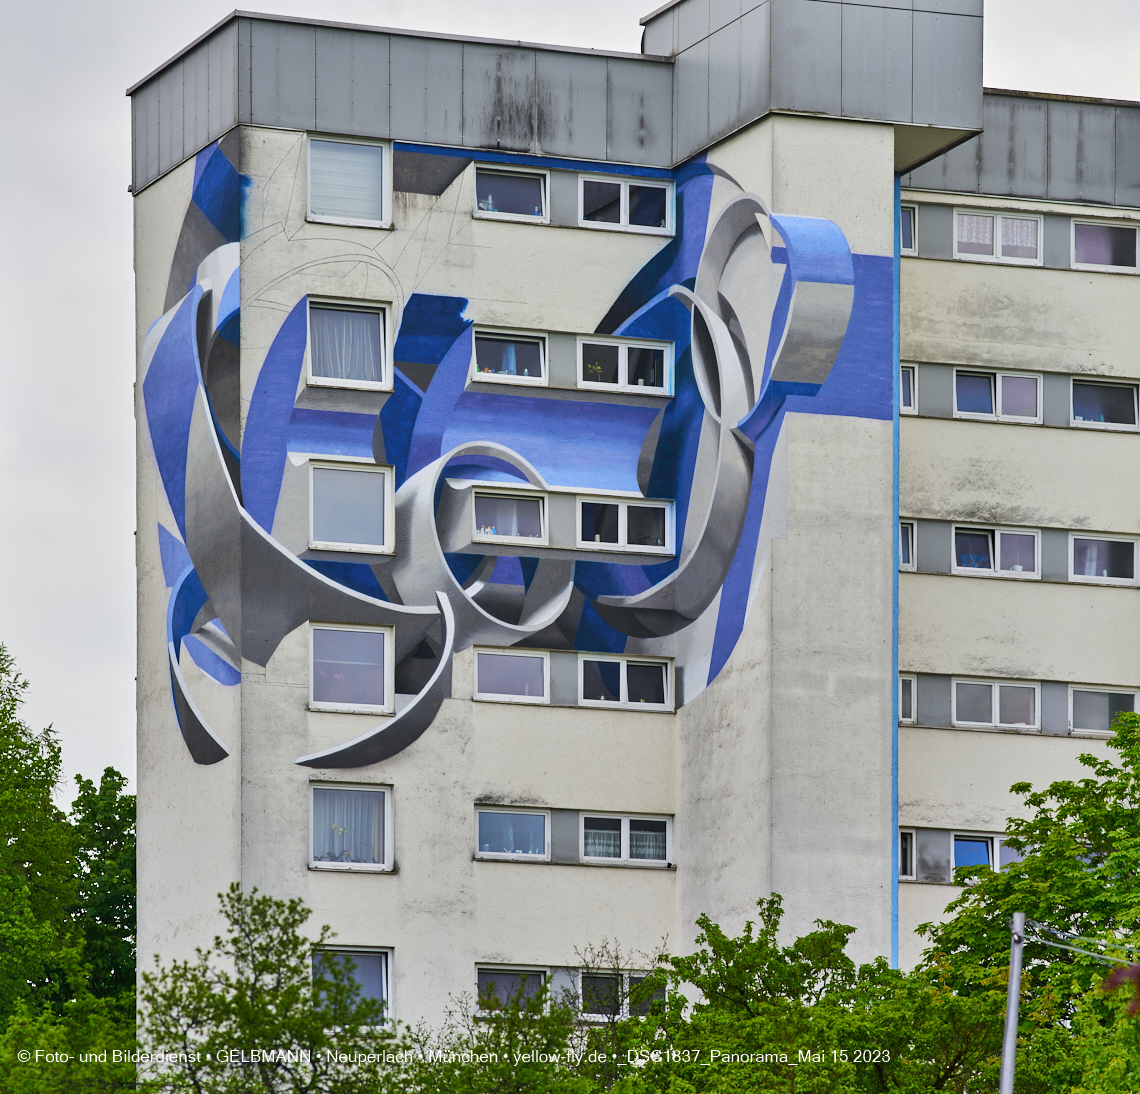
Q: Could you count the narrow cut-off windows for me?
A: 5